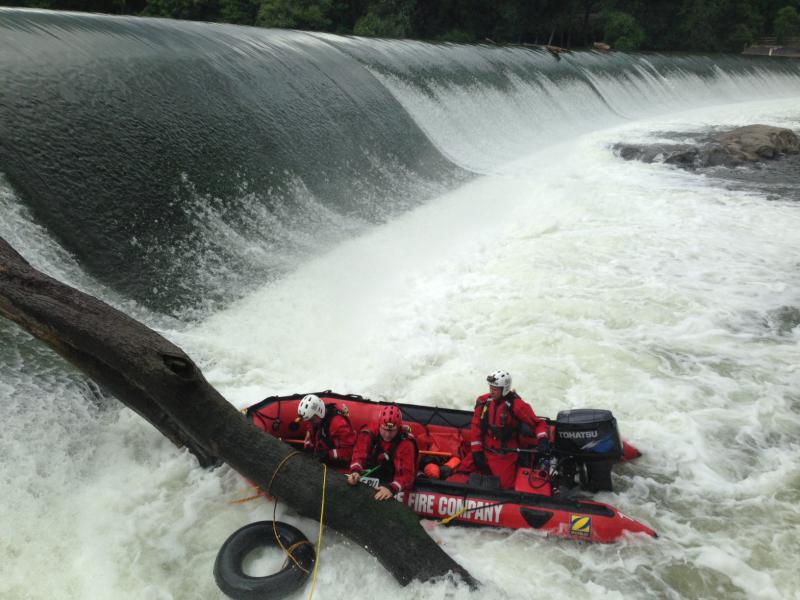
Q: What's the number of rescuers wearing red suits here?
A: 3